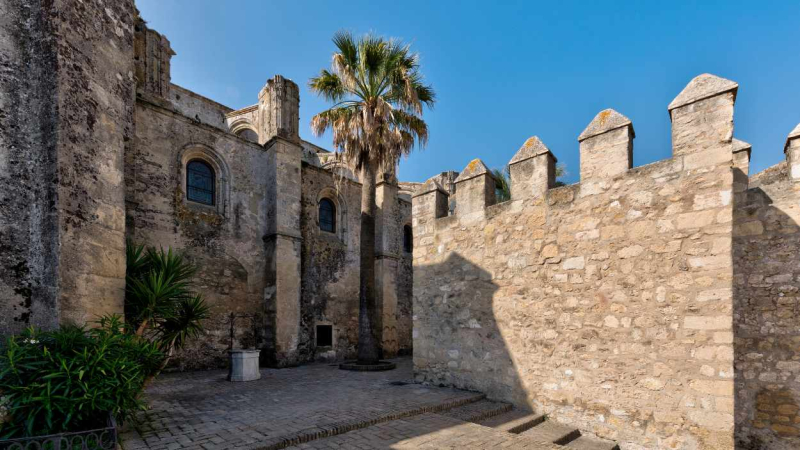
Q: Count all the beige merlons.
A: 7